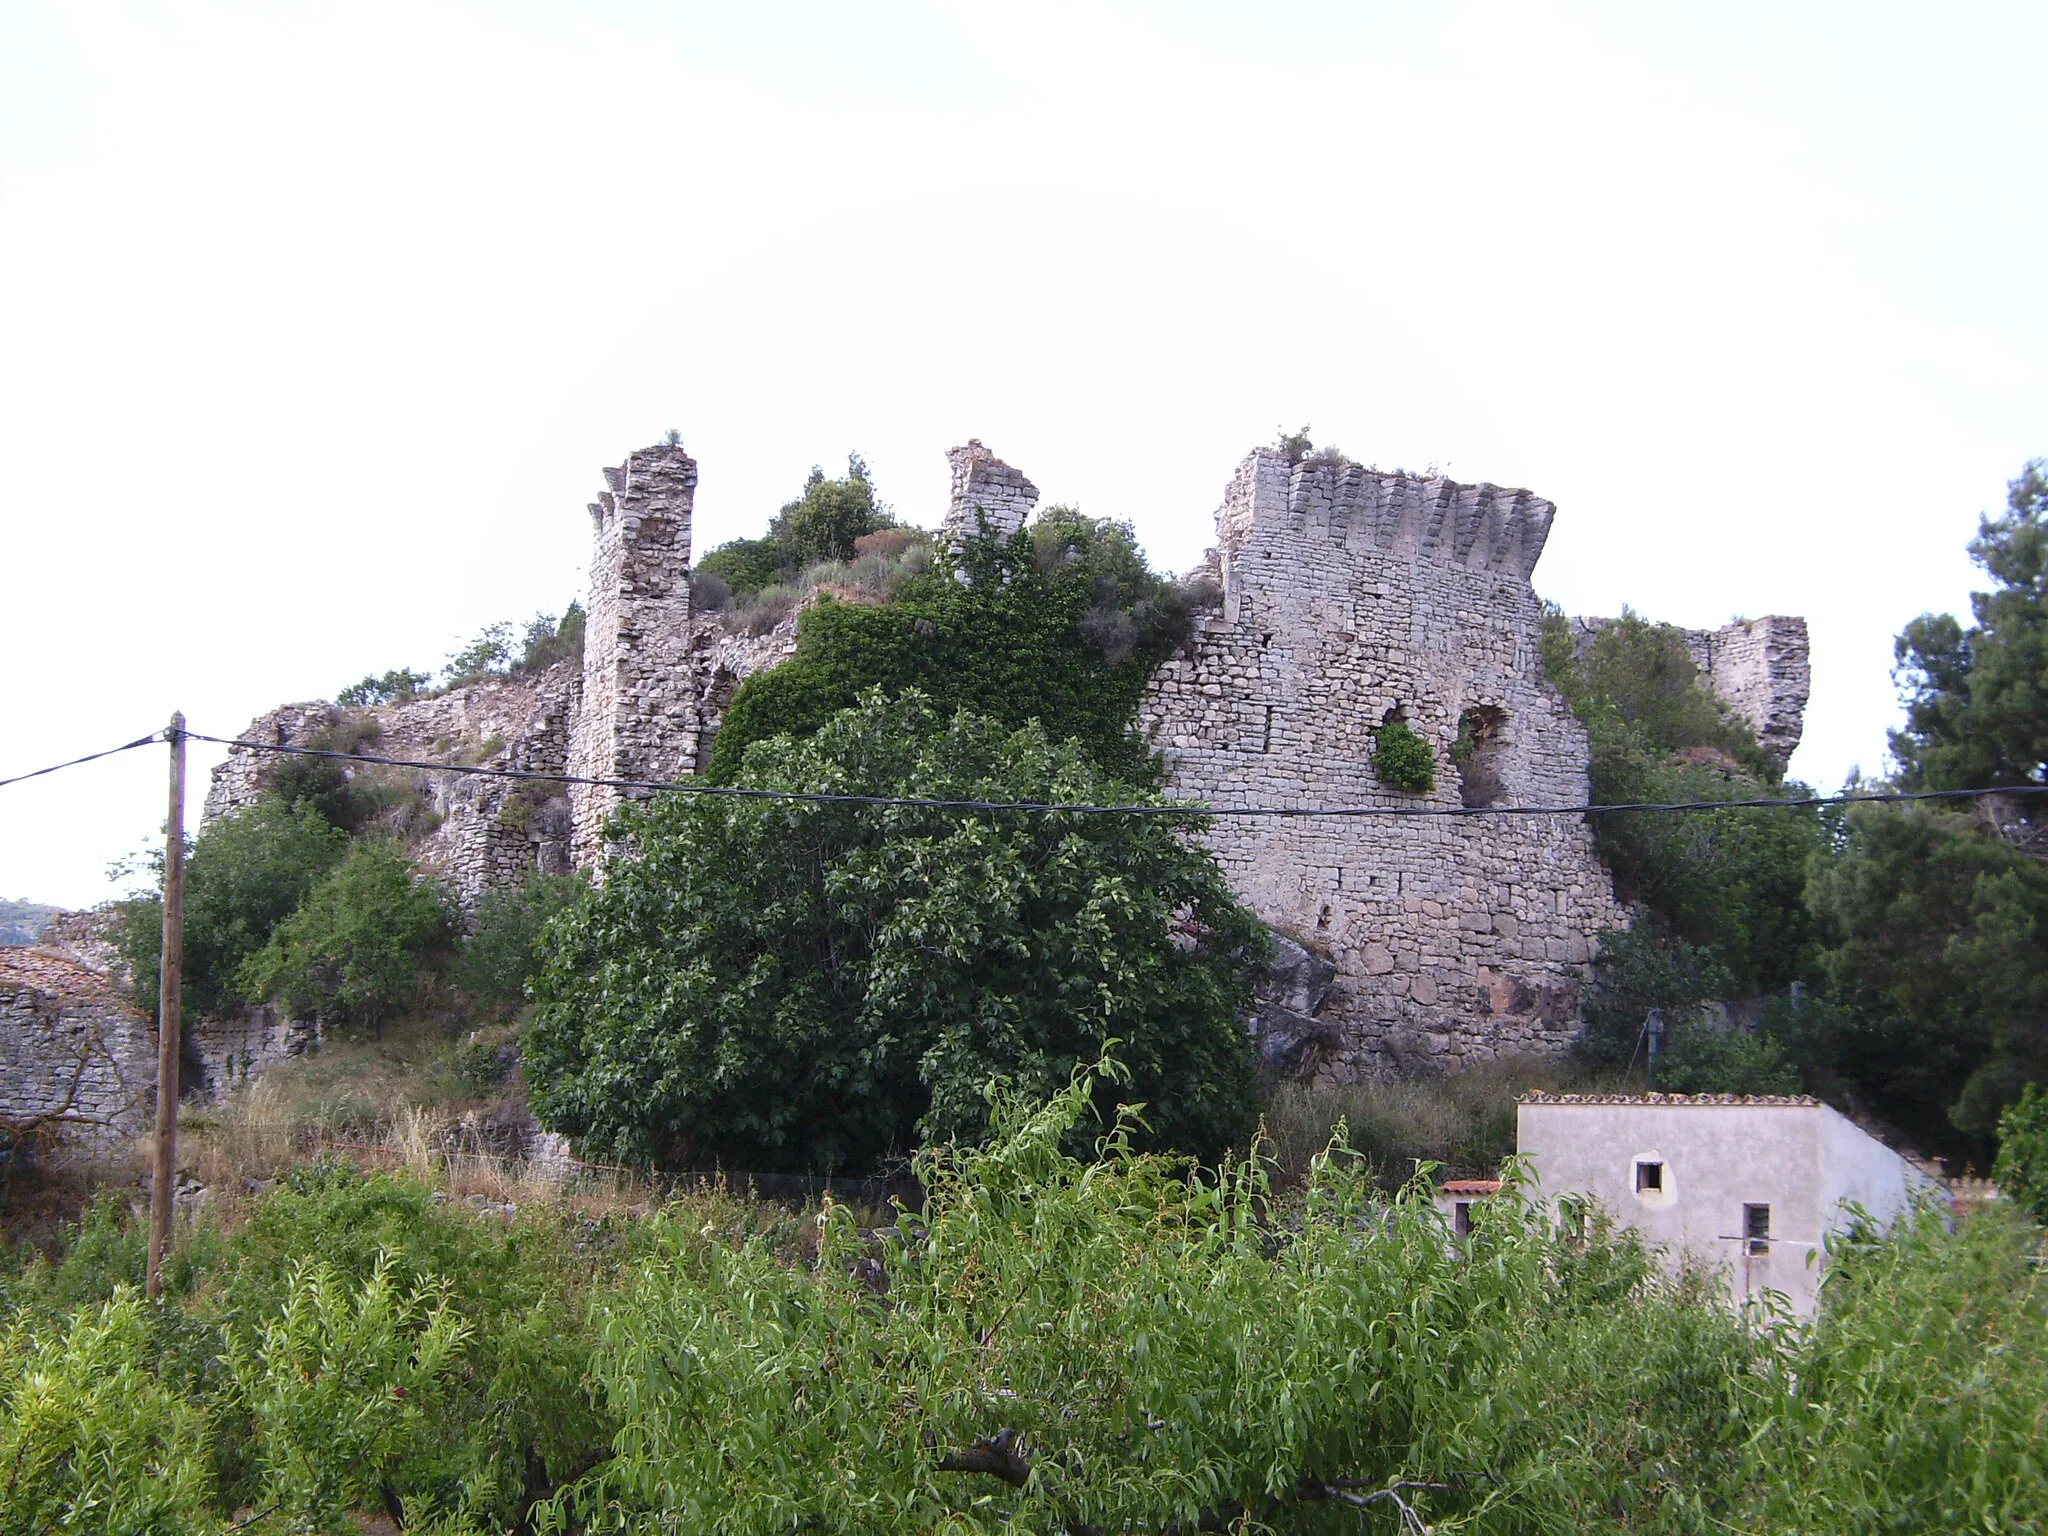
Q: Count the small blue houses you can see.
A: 0